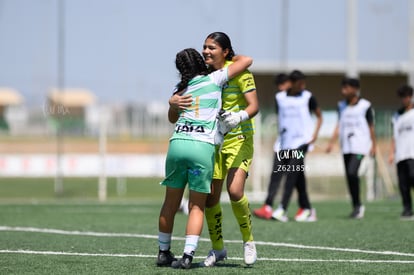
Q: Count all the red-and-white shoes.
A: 2